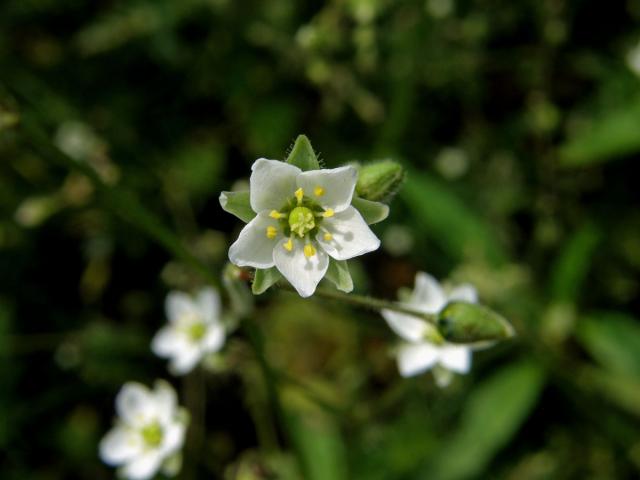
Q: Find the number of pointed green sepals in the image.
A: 5